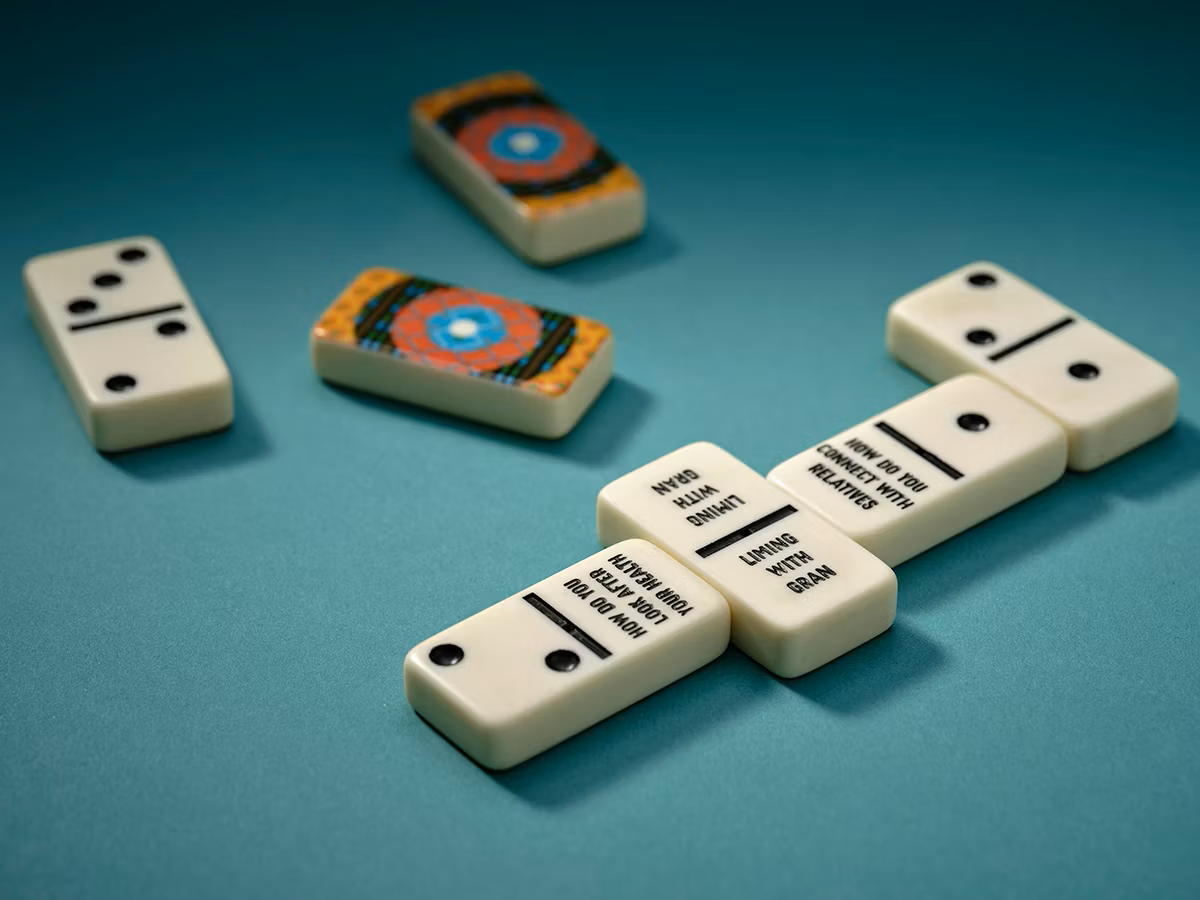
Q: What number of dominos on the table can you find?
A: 7